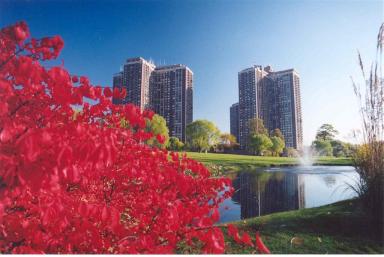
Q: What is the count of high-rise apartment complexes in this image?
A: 2